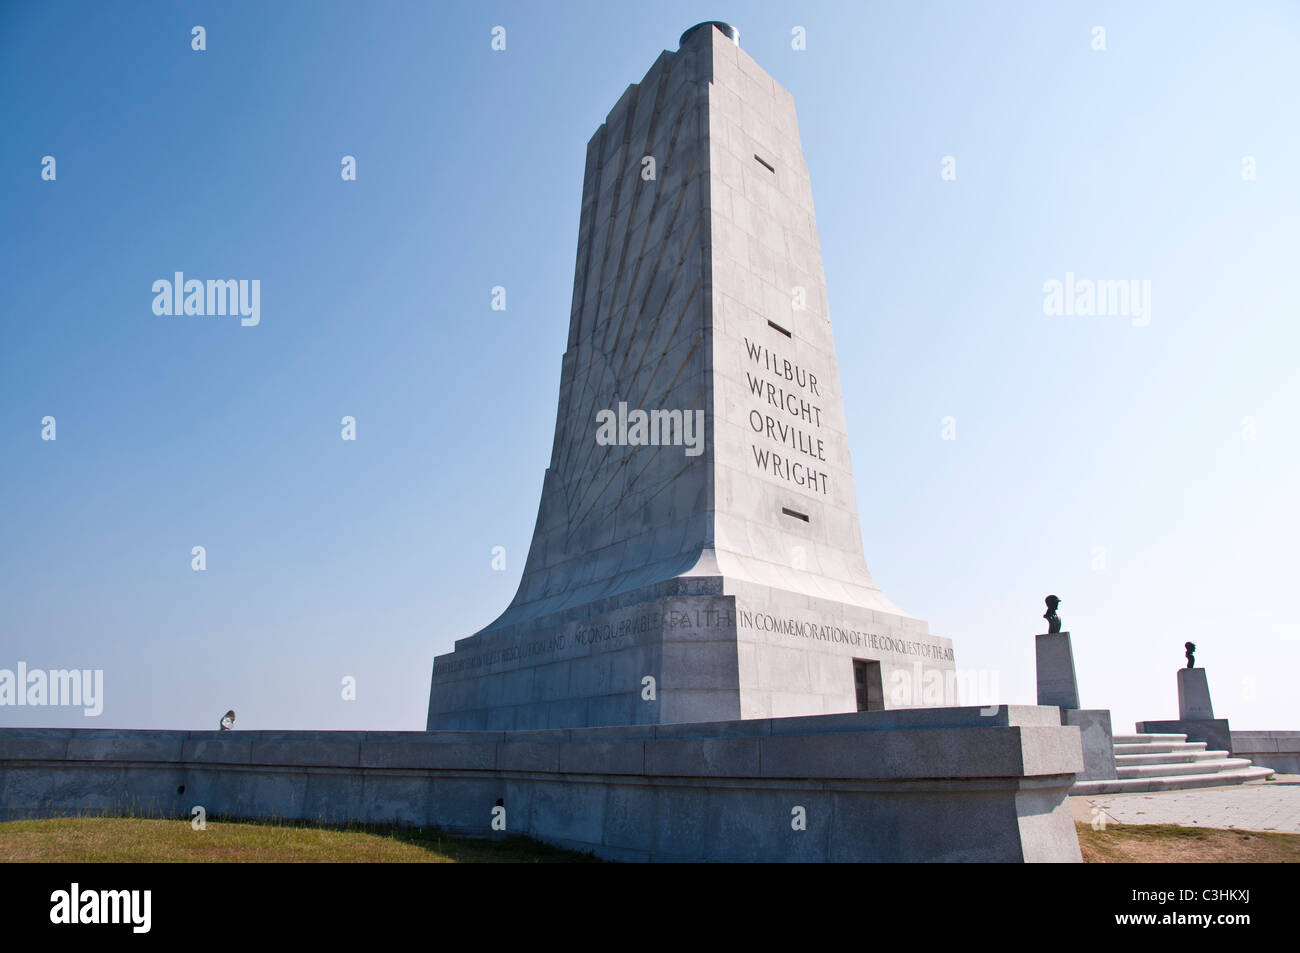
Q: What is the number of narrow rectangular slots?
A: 3